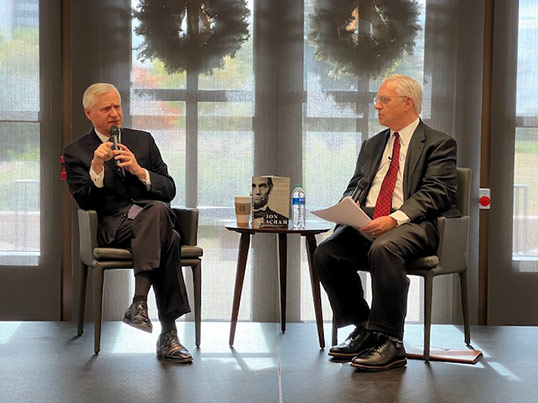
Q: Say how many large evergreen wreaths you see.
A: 2